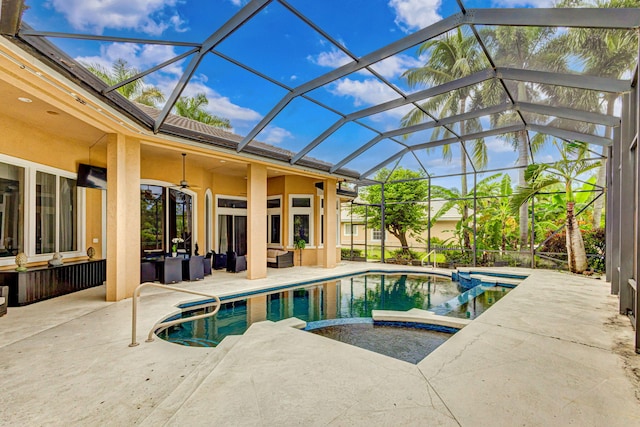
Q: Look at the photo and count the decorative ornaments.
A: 3